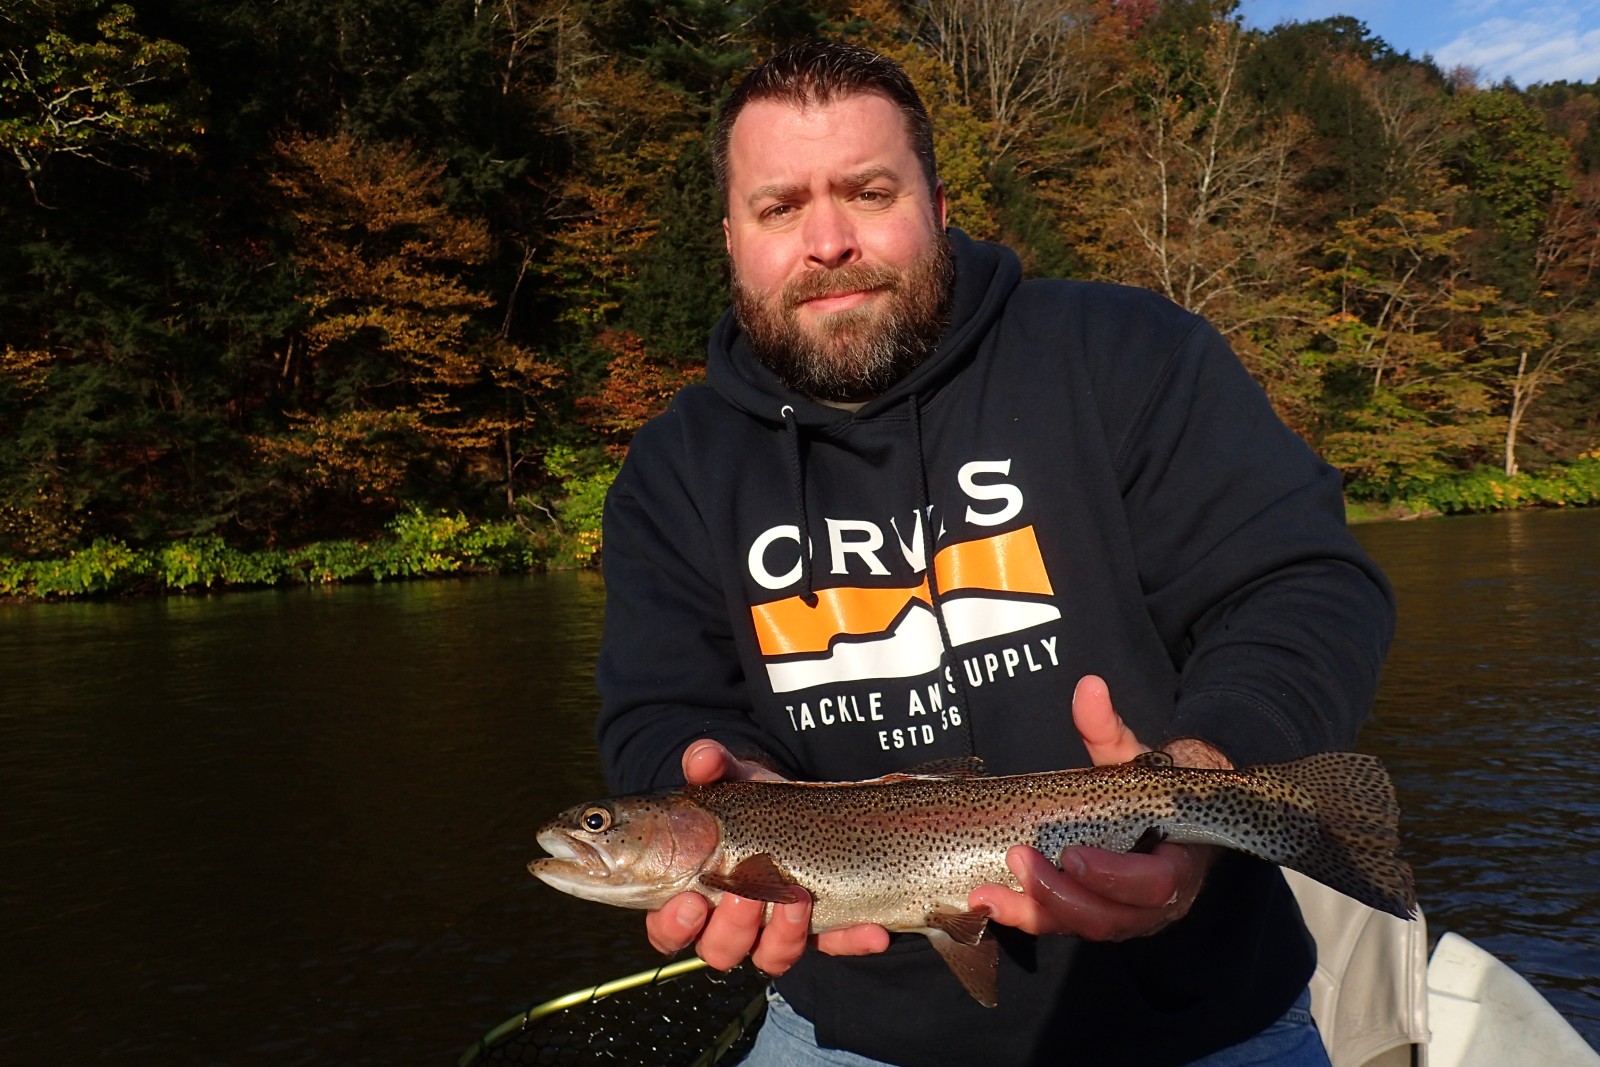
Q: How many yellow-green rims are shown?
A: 1